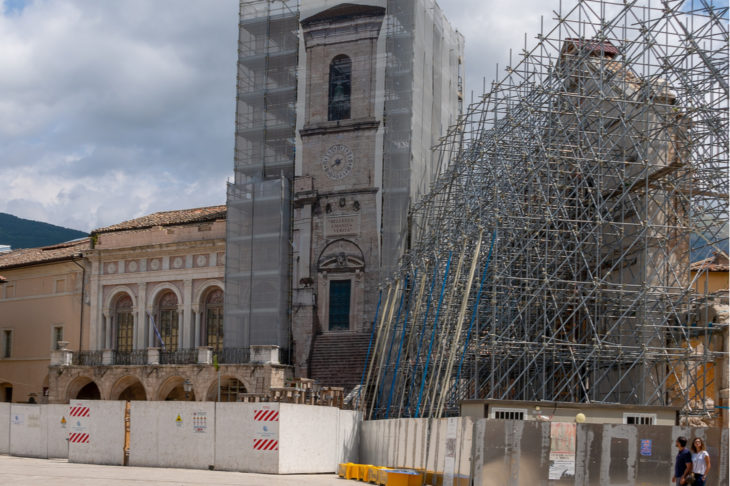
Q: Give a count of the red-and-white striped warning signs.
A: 4